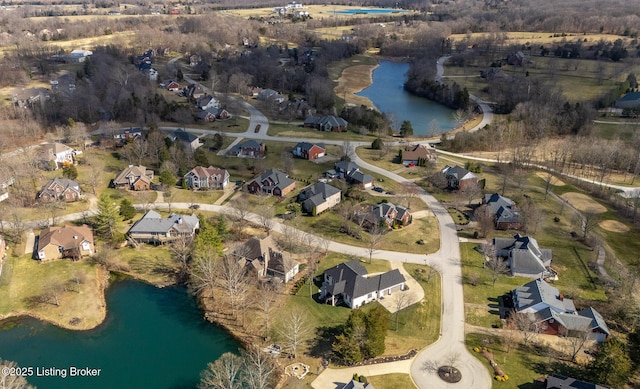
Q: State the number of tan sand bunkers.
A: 3